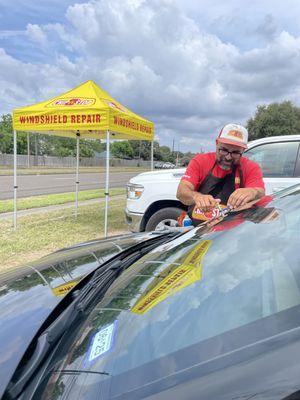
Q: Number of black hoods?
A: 1